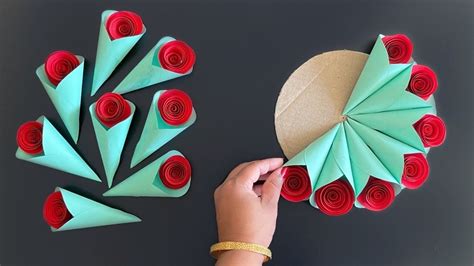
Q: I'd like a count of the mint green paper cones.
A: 15